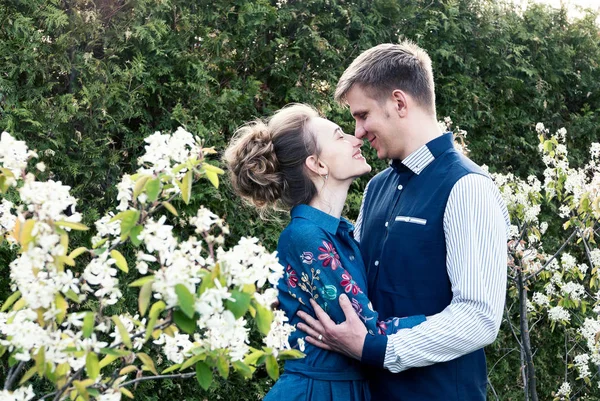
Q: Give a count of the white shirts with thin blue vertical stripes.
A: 1